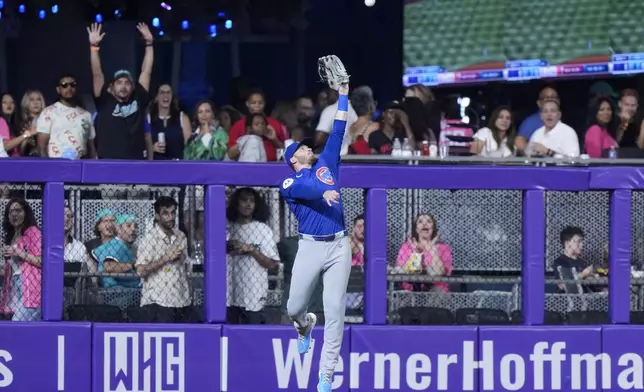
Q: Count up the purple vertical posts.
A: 5